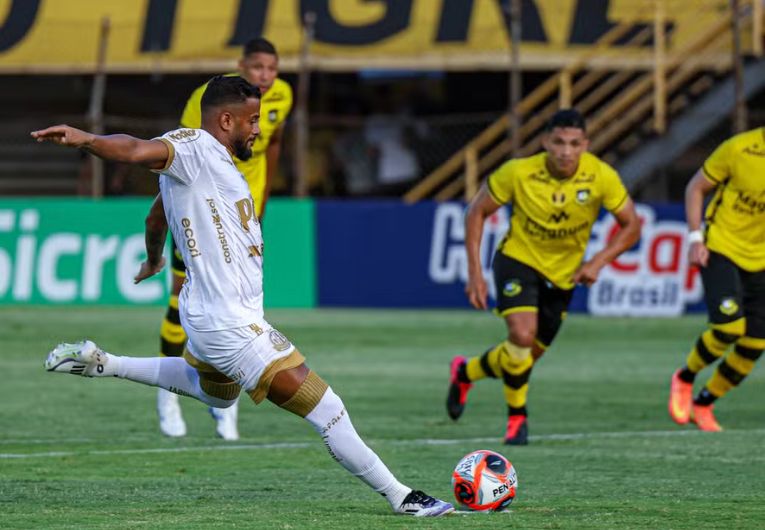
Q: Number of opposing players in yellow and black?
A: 3